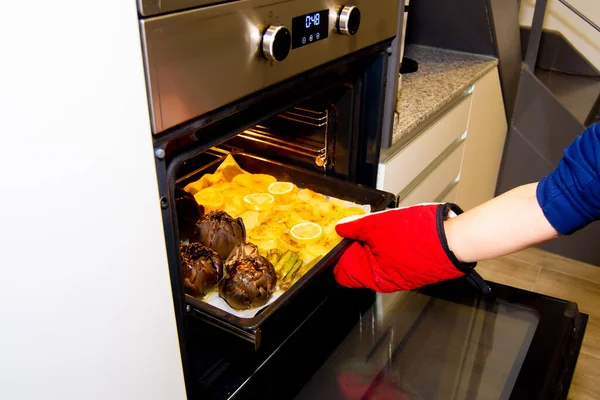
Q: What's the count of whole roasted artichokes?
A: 4